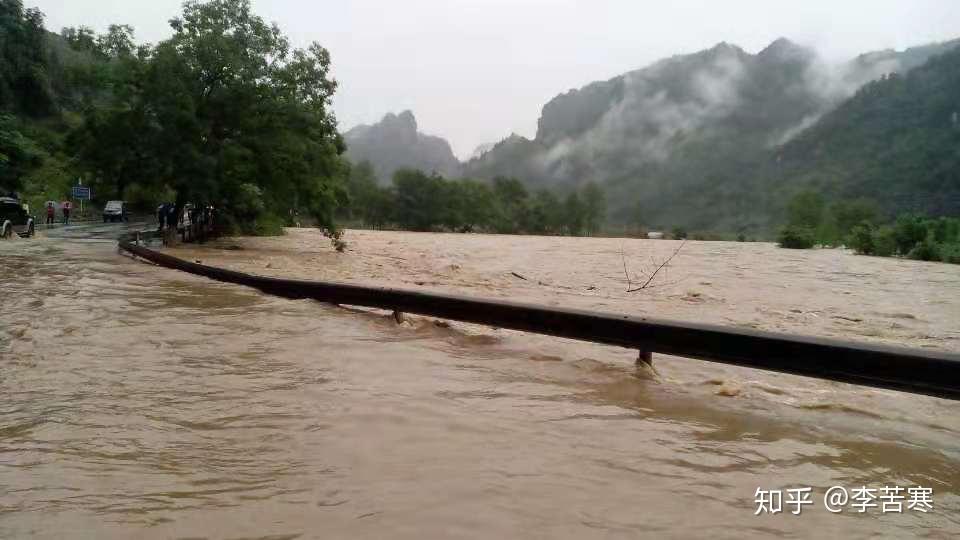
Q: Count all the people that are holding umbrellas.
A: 2